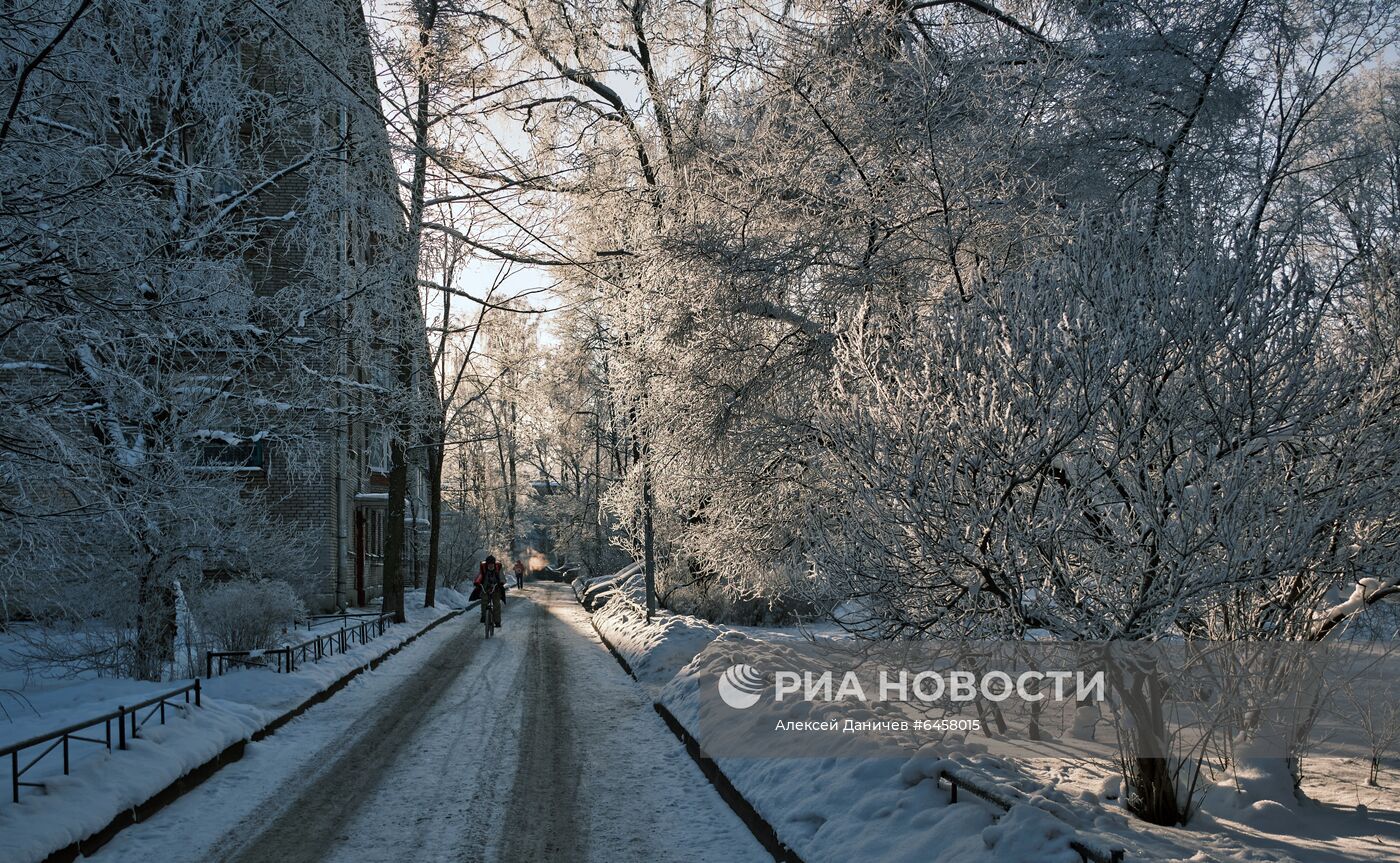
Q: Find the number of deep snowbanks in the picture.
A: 2